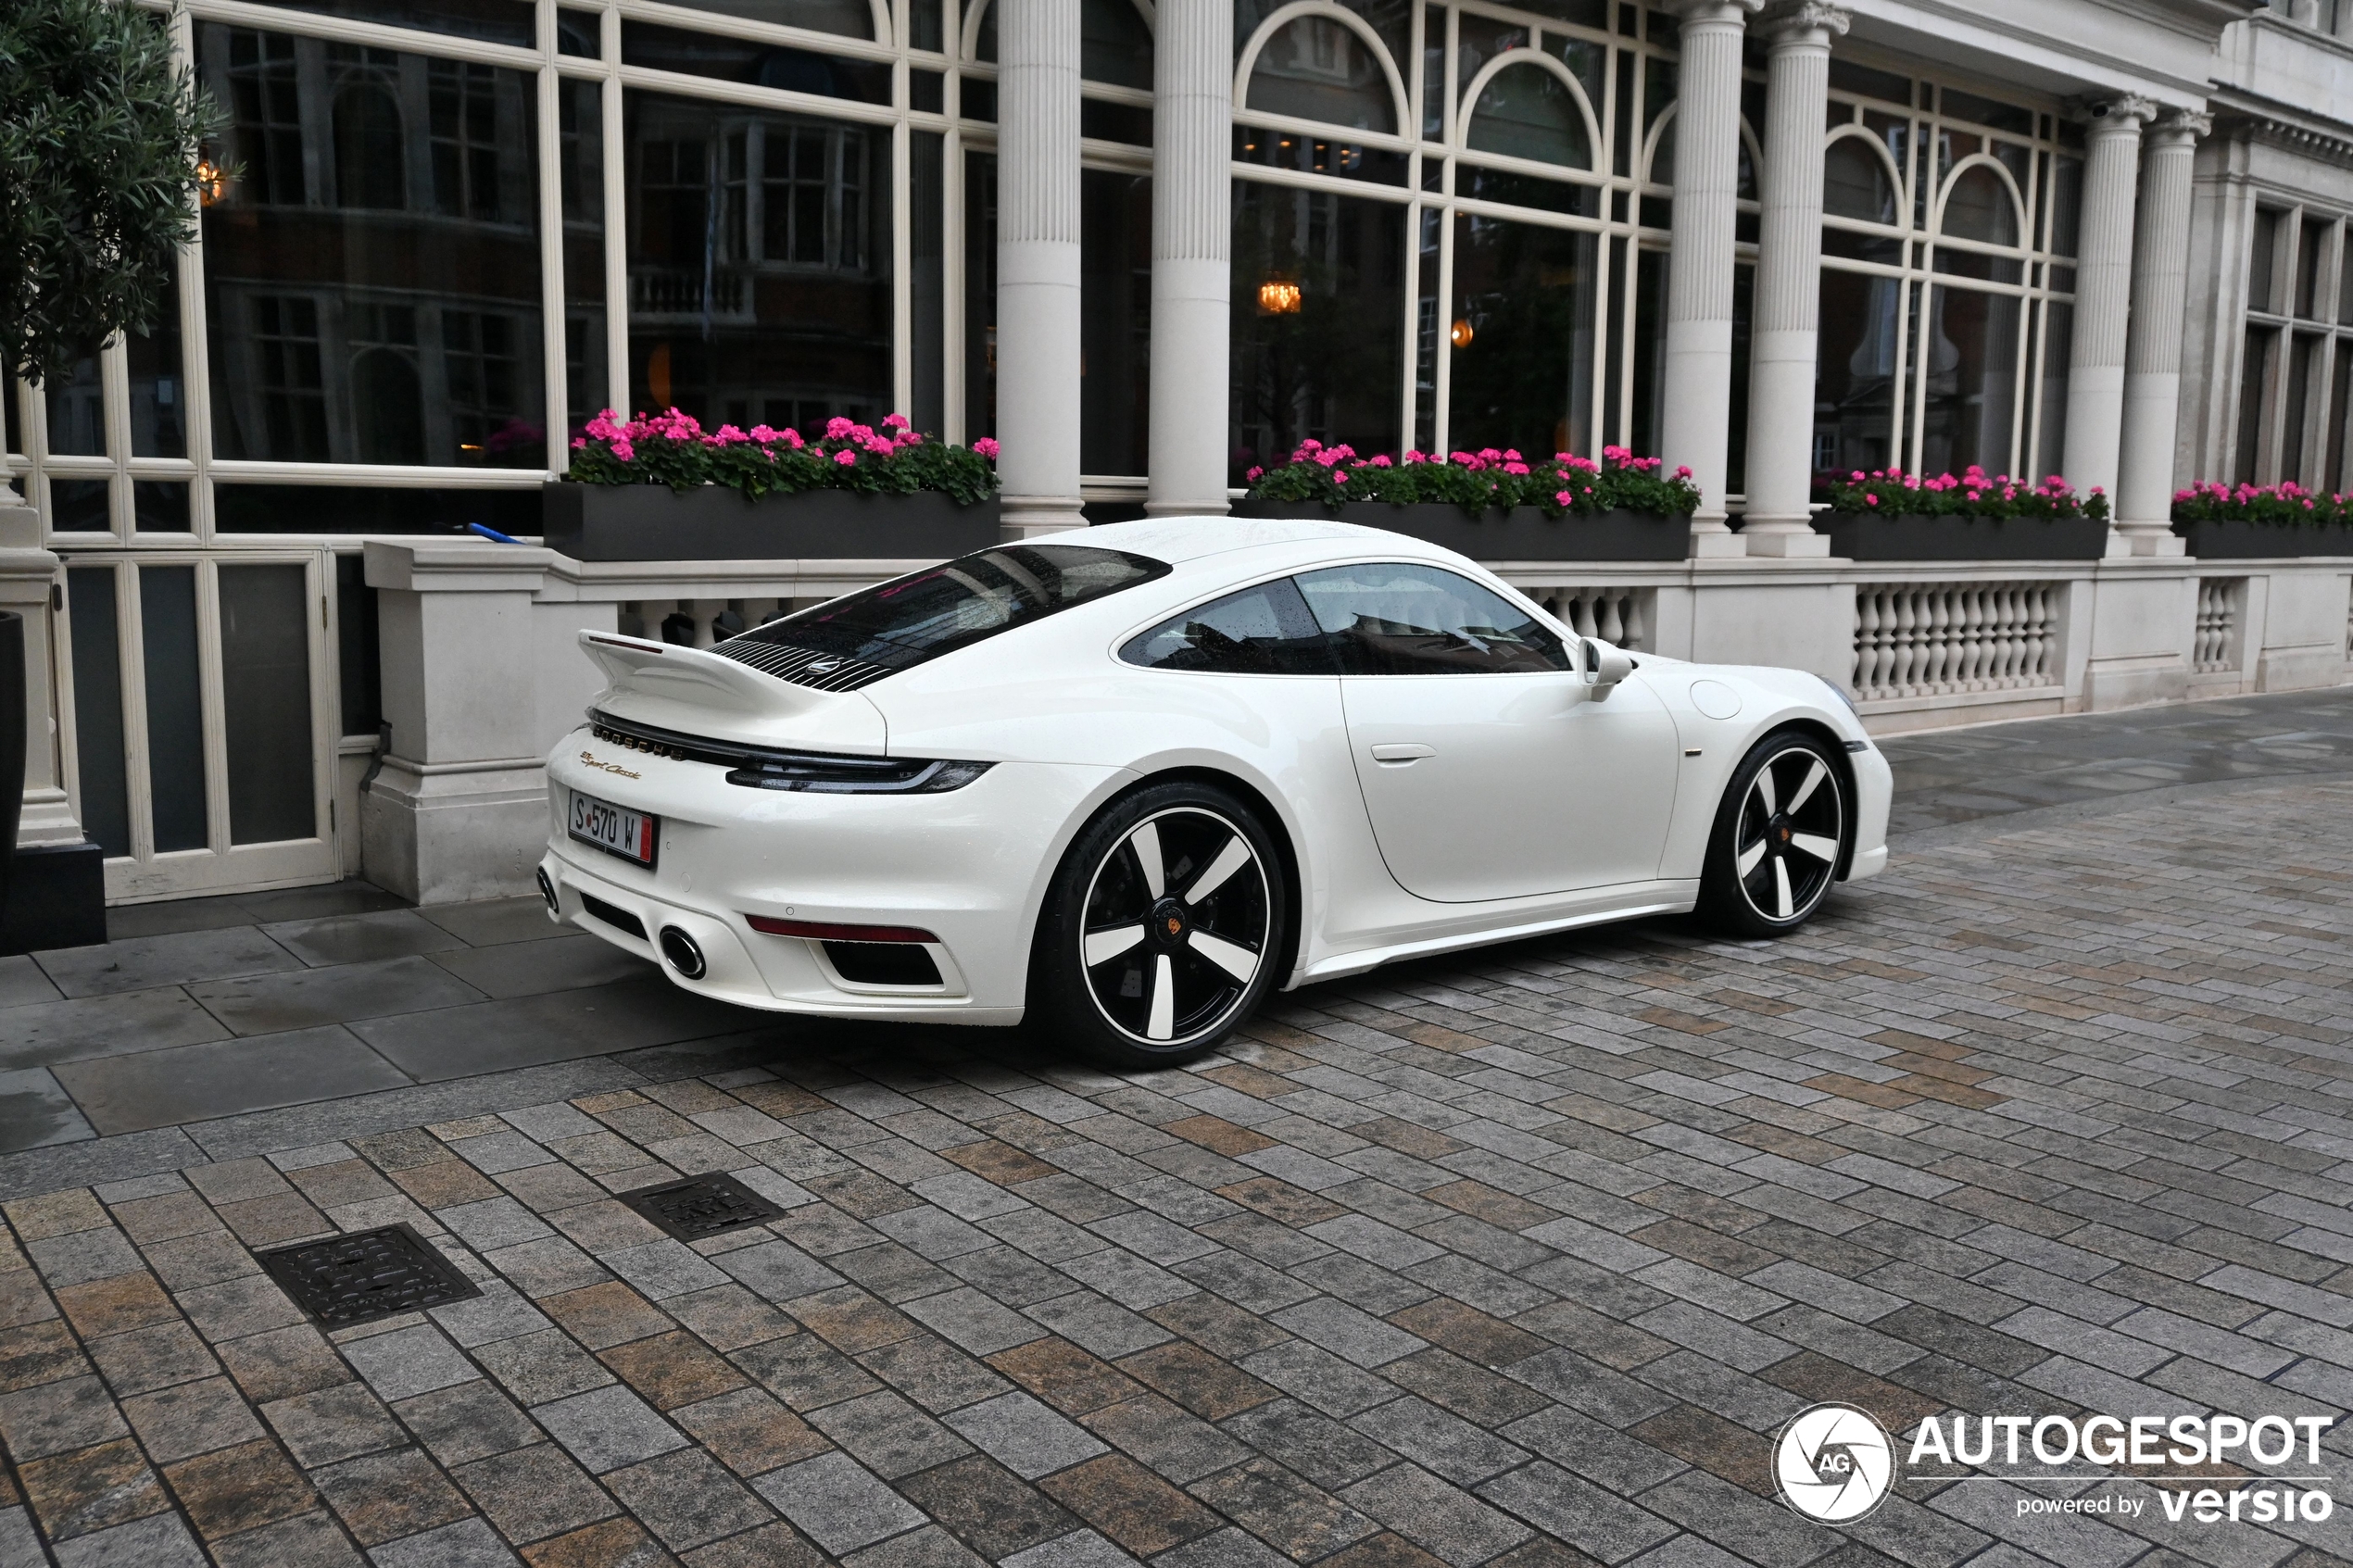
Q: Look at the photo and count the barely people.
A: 0